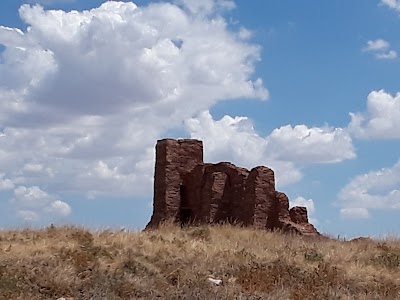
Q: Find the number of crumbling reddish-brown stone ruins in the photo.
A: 1